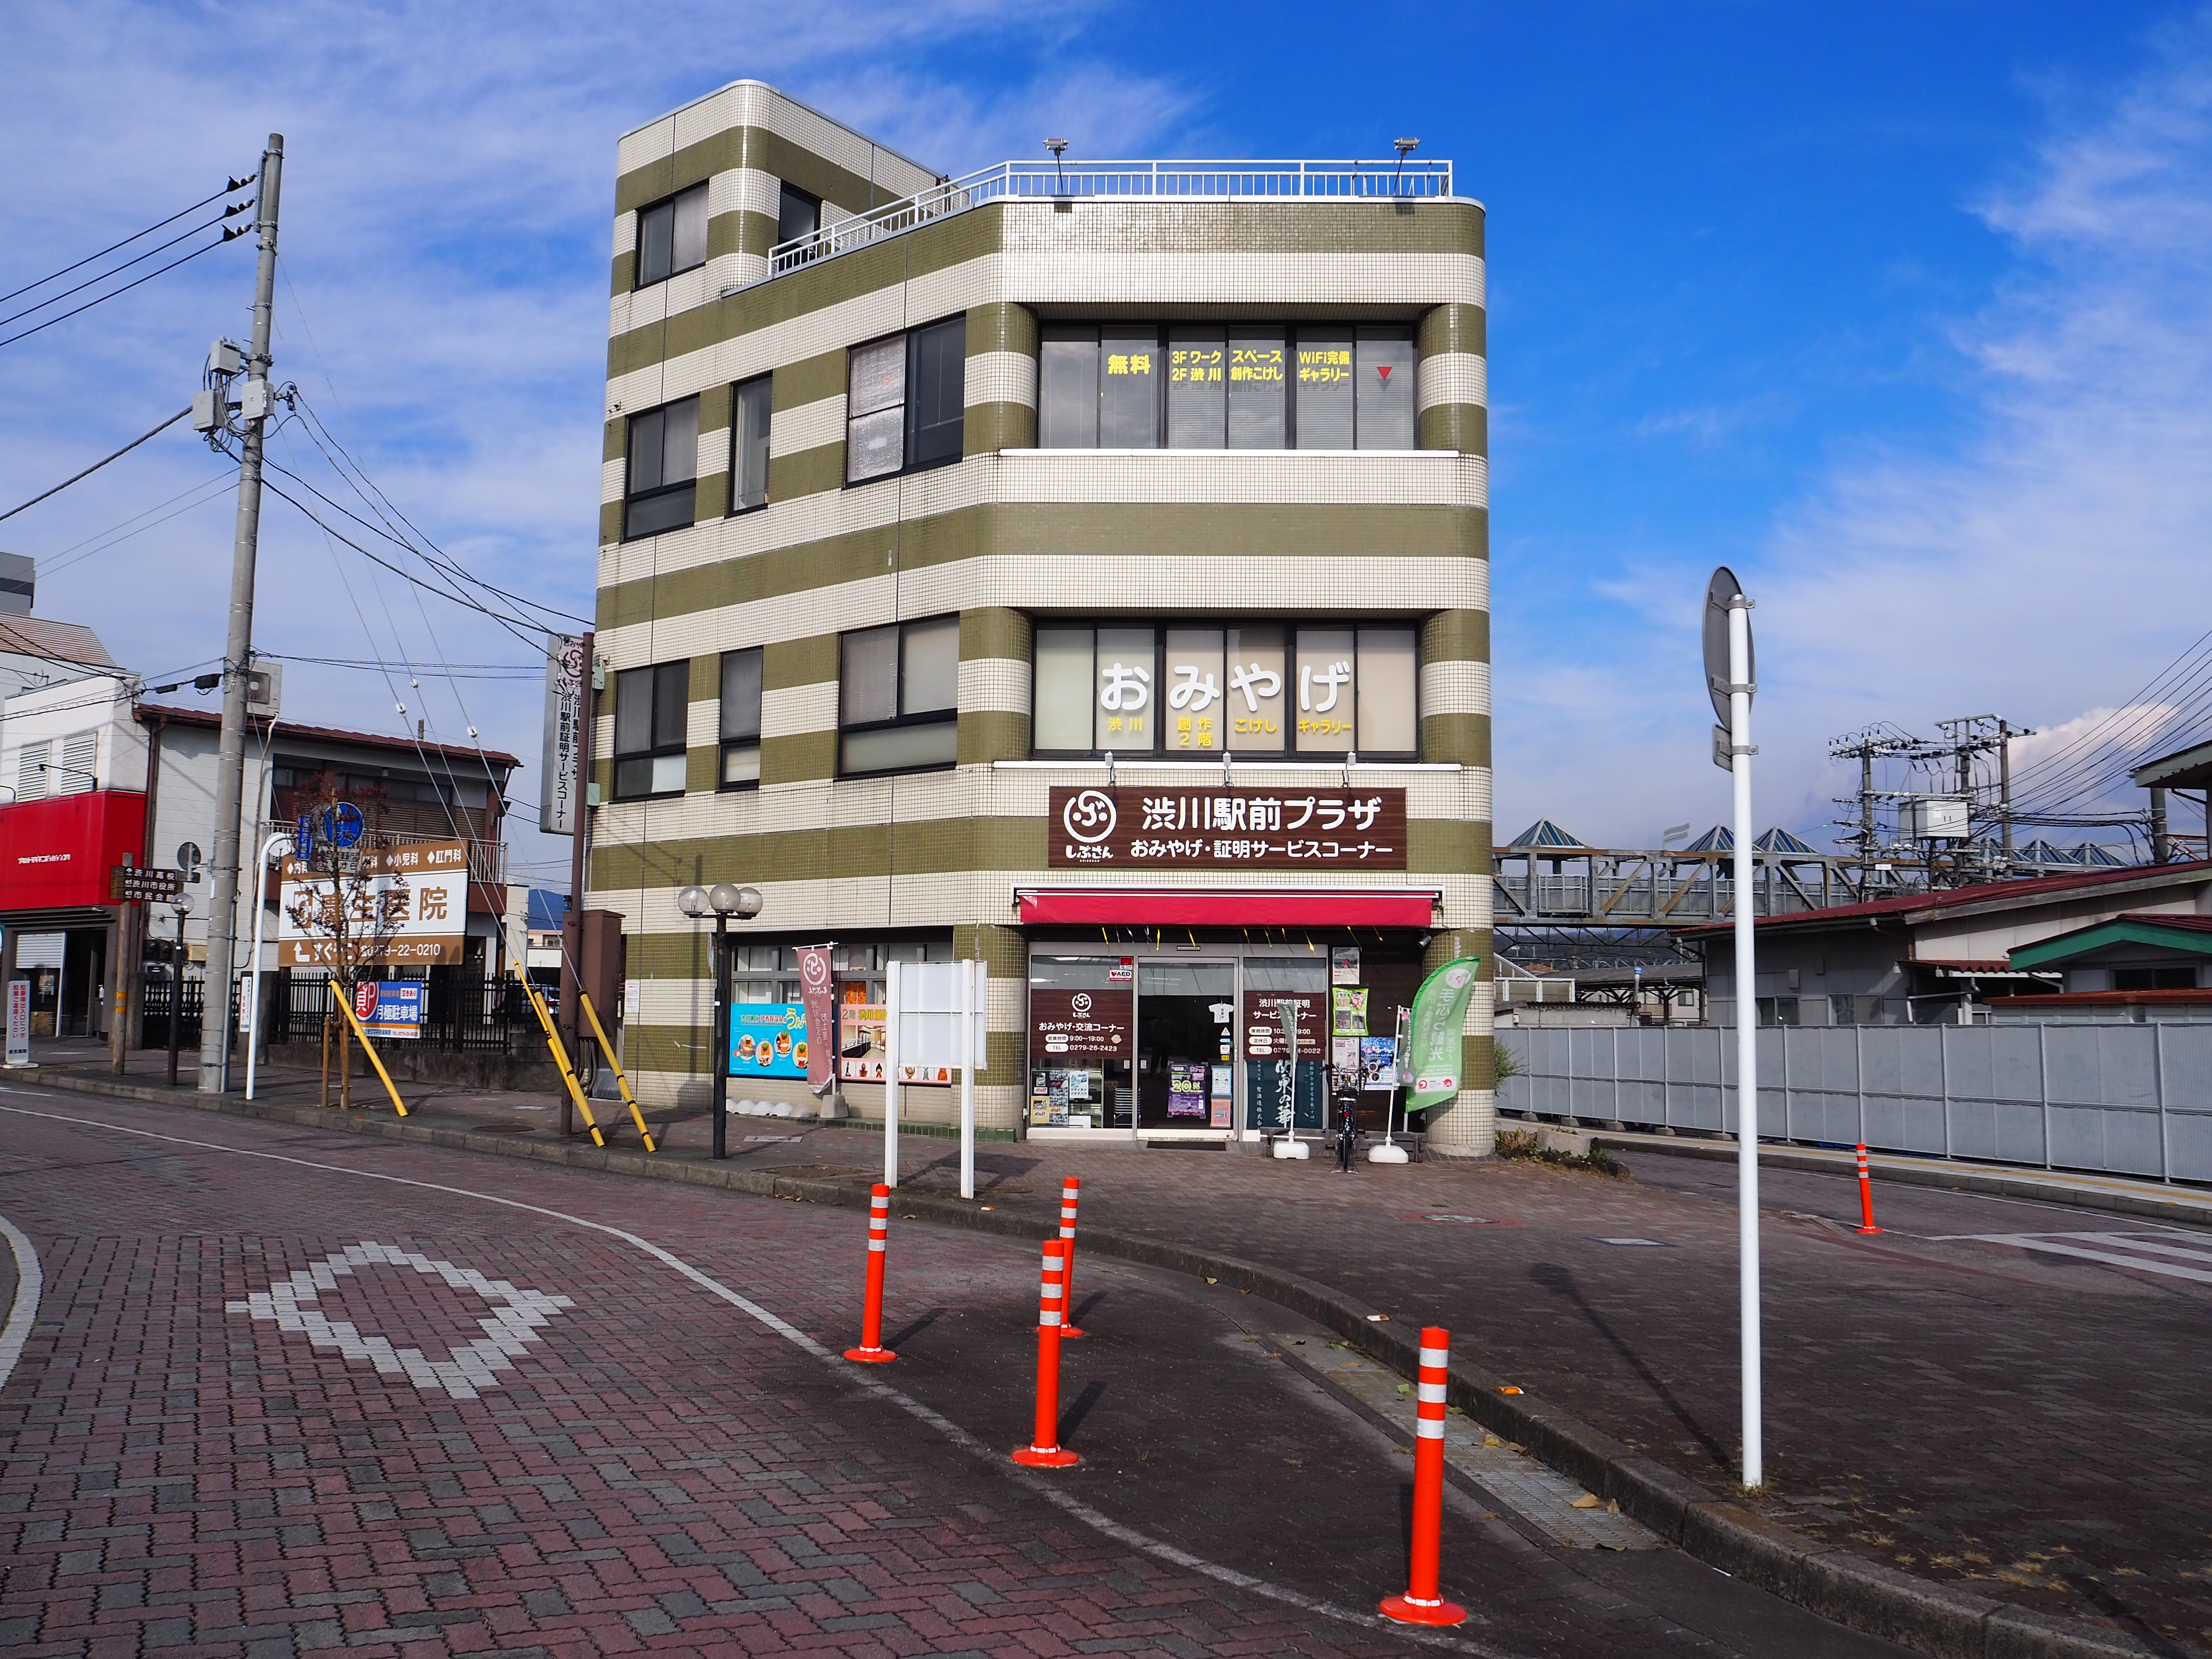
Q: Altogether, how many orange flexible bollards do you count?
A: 5